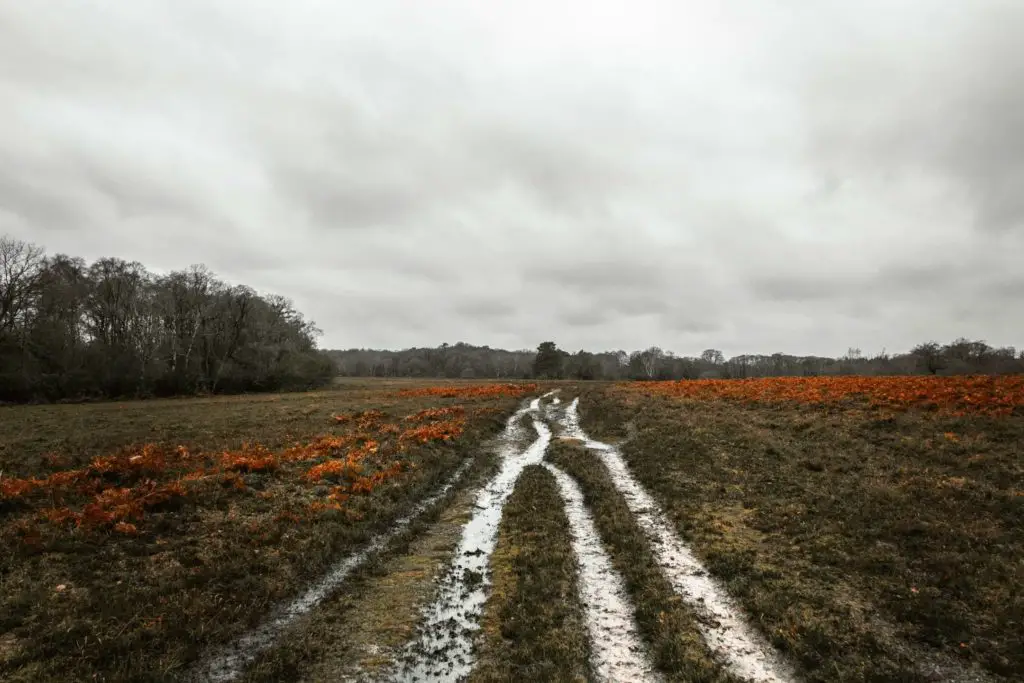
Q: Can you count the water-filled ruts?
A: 4